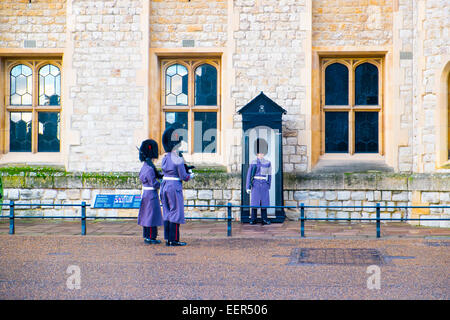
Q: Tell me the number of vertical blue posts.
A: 5